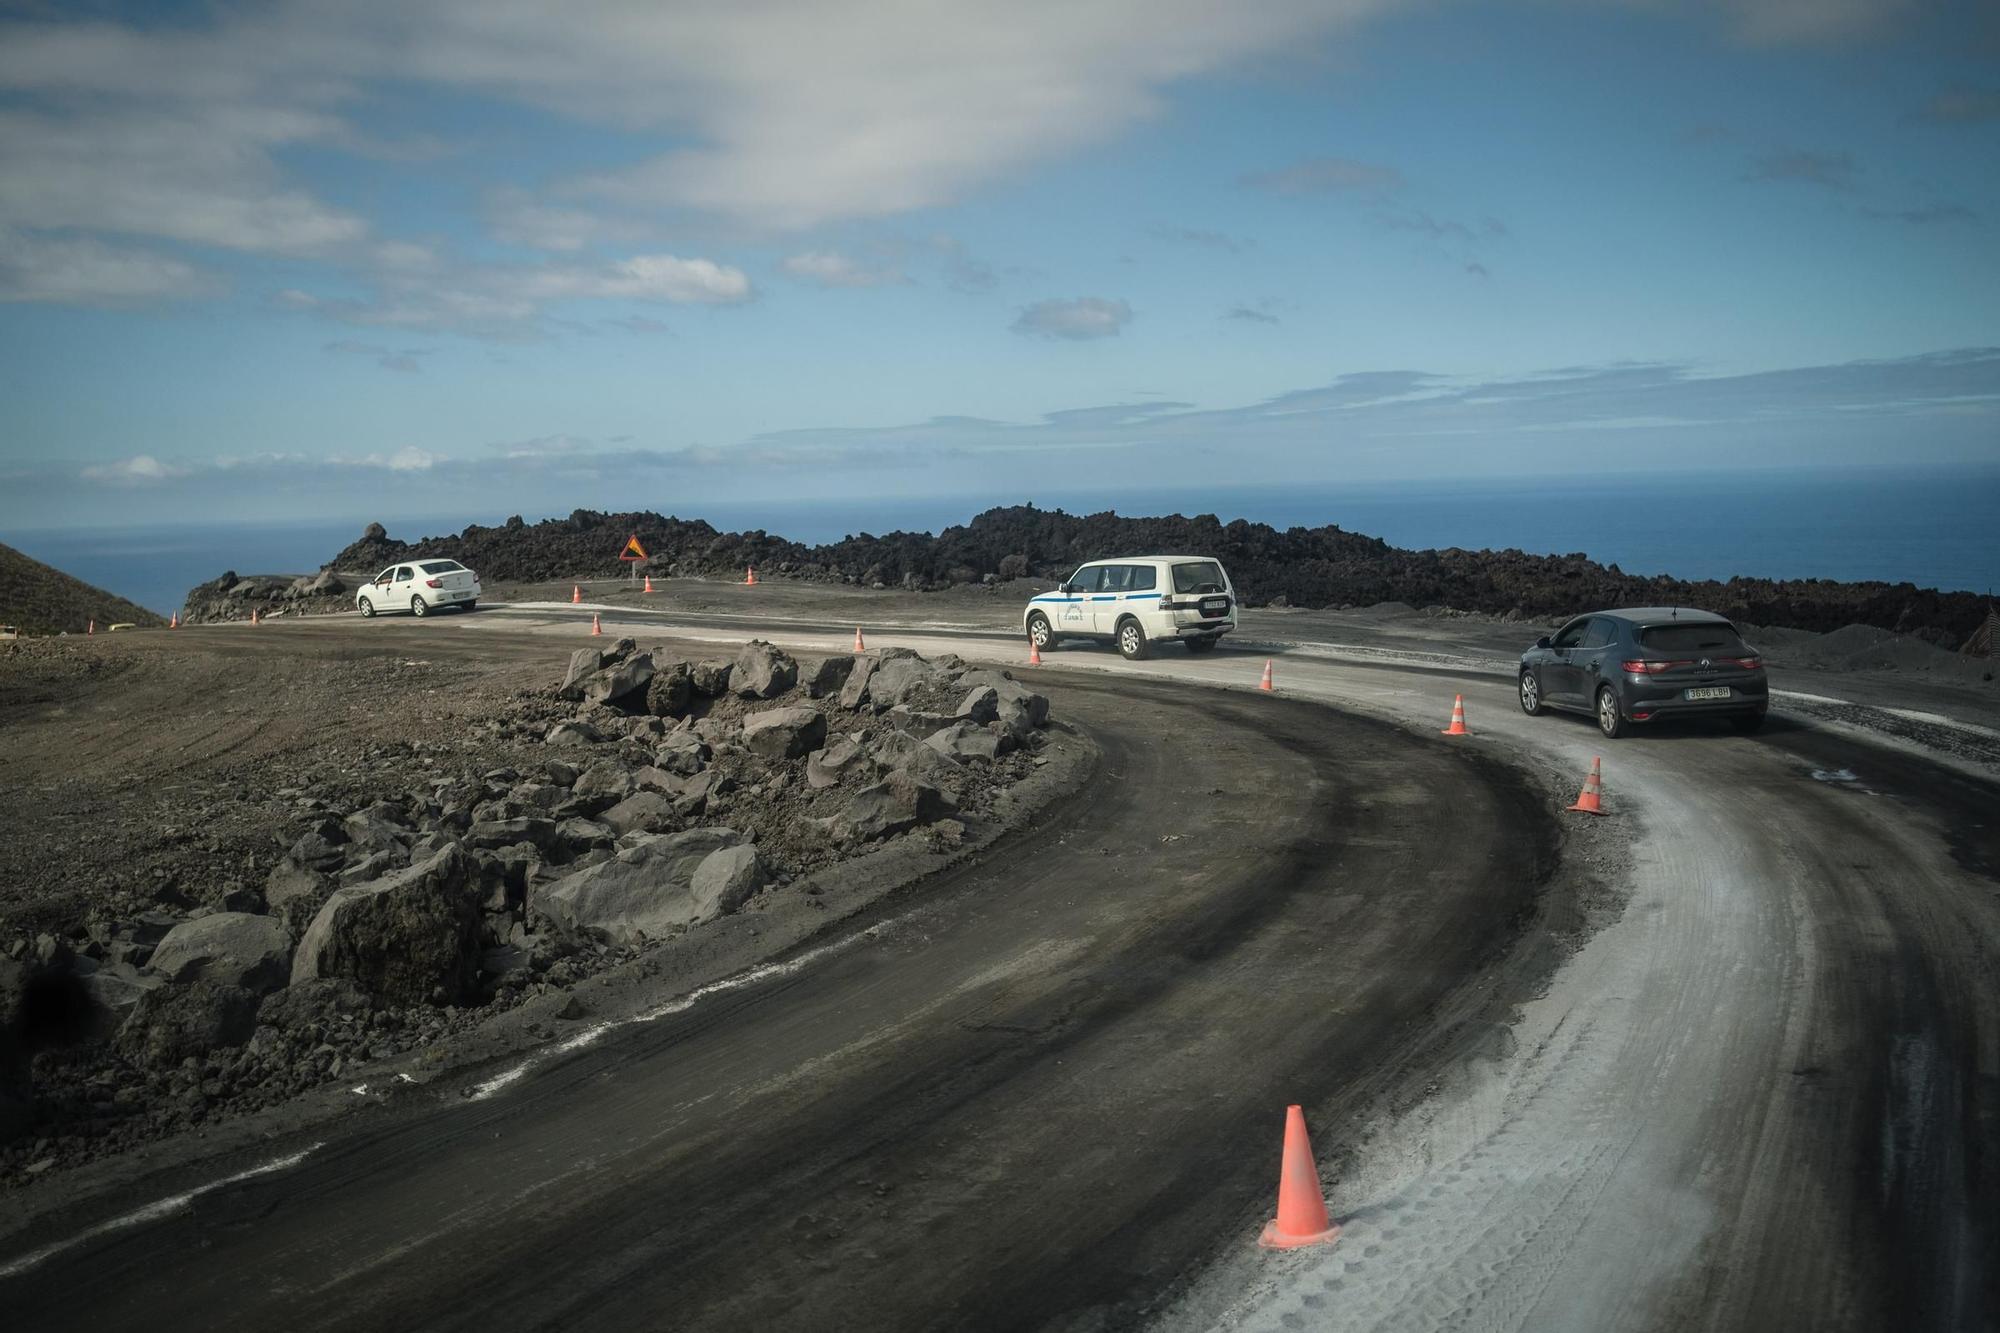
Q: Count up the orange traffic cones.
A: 13